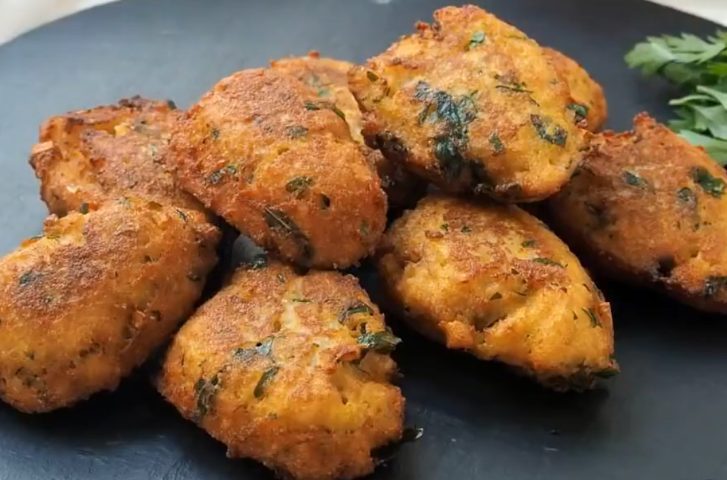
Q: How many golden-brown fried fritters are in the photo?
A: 9